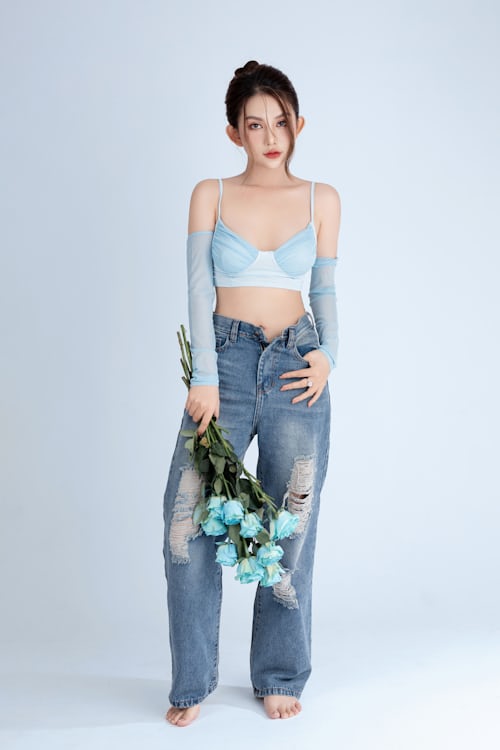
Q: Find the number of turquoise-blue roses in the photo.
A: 9